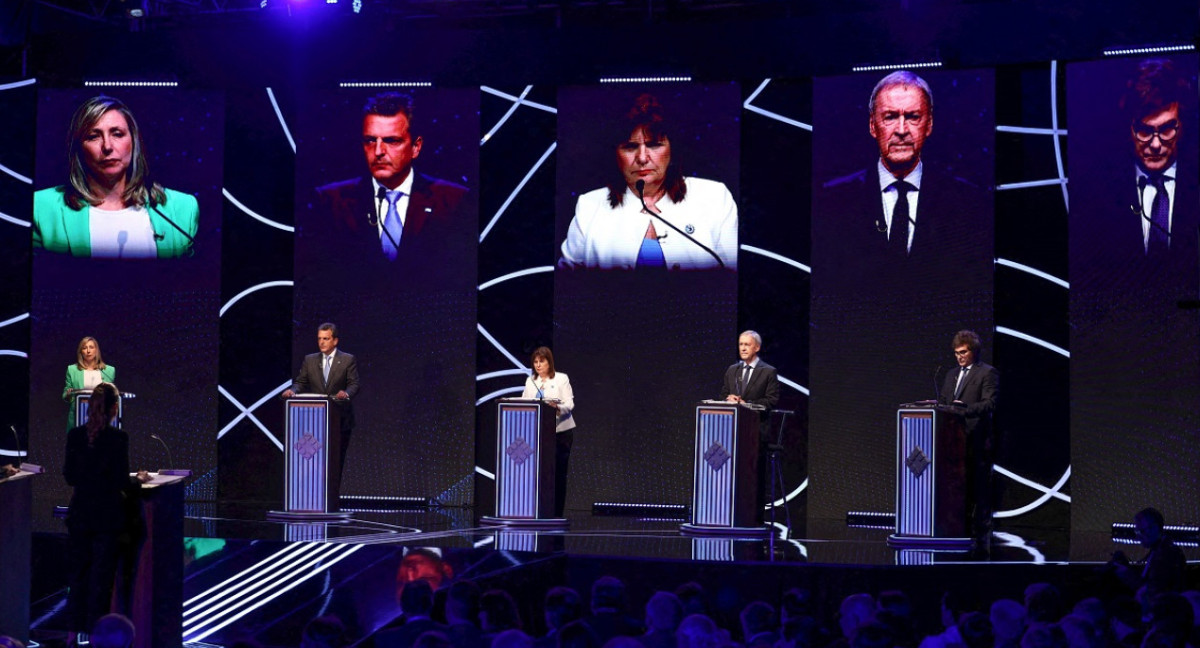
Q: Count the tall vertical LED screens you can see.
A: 5